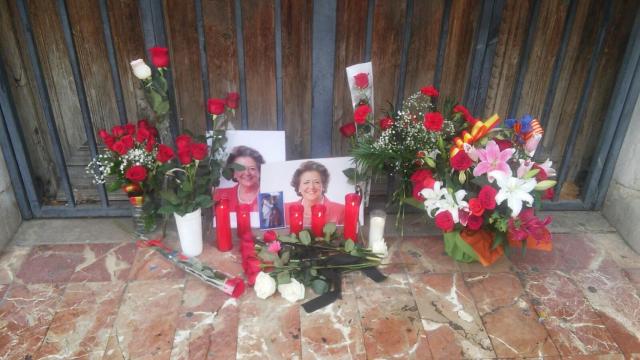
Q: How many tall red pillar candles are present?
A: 5